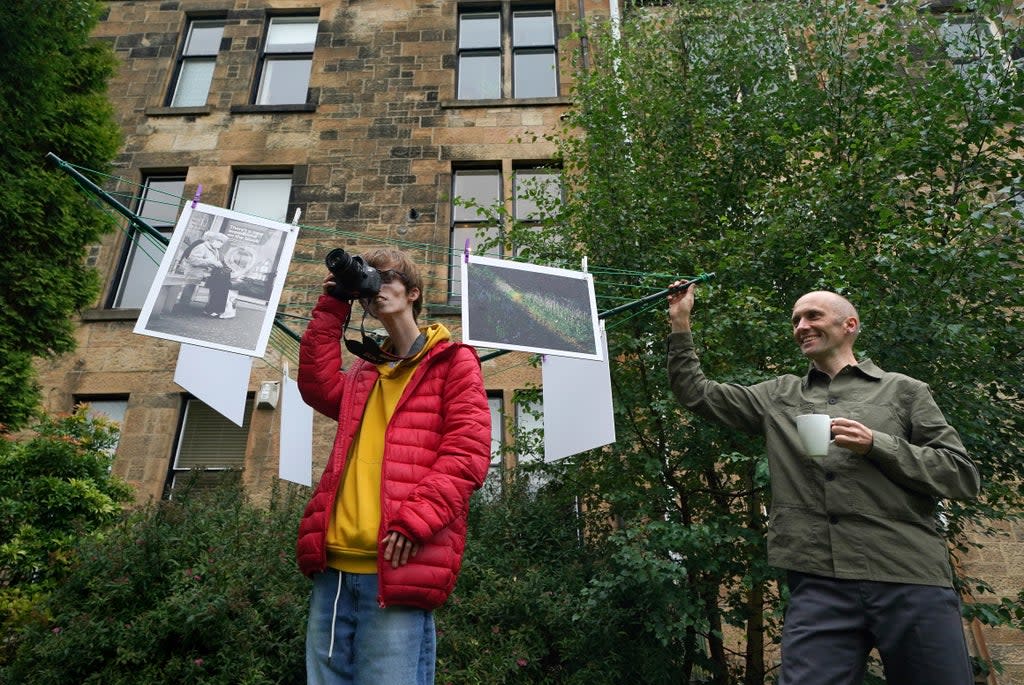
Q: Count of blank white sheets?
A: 3